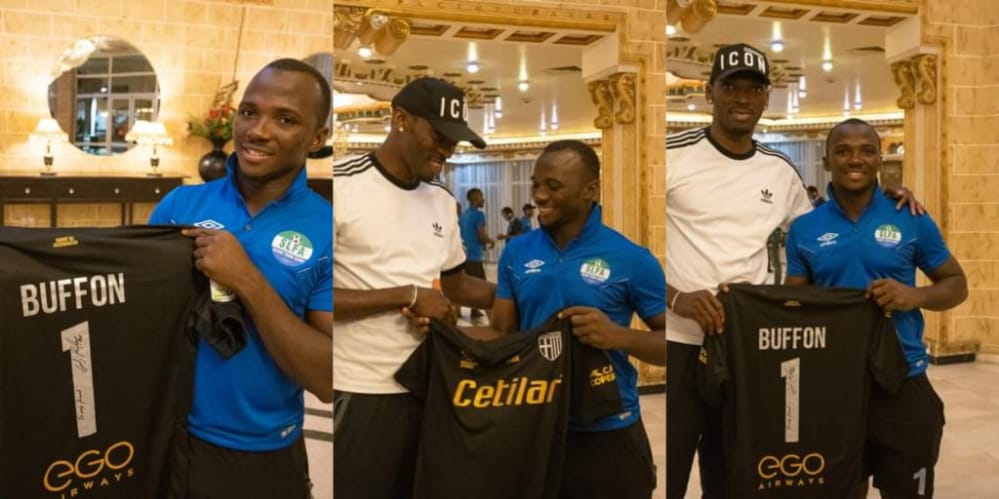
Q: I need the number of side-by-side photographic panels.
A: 3